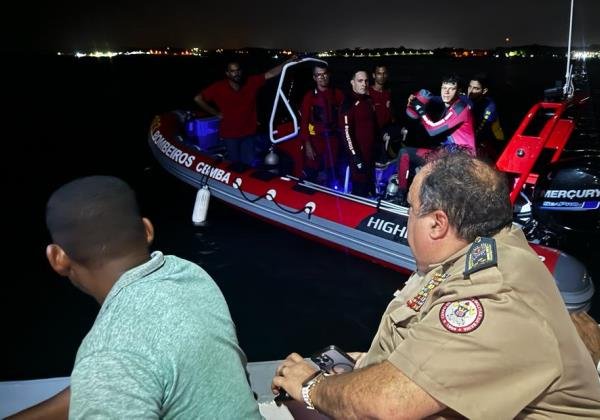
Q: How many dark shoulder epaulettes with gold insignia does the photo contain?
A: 1